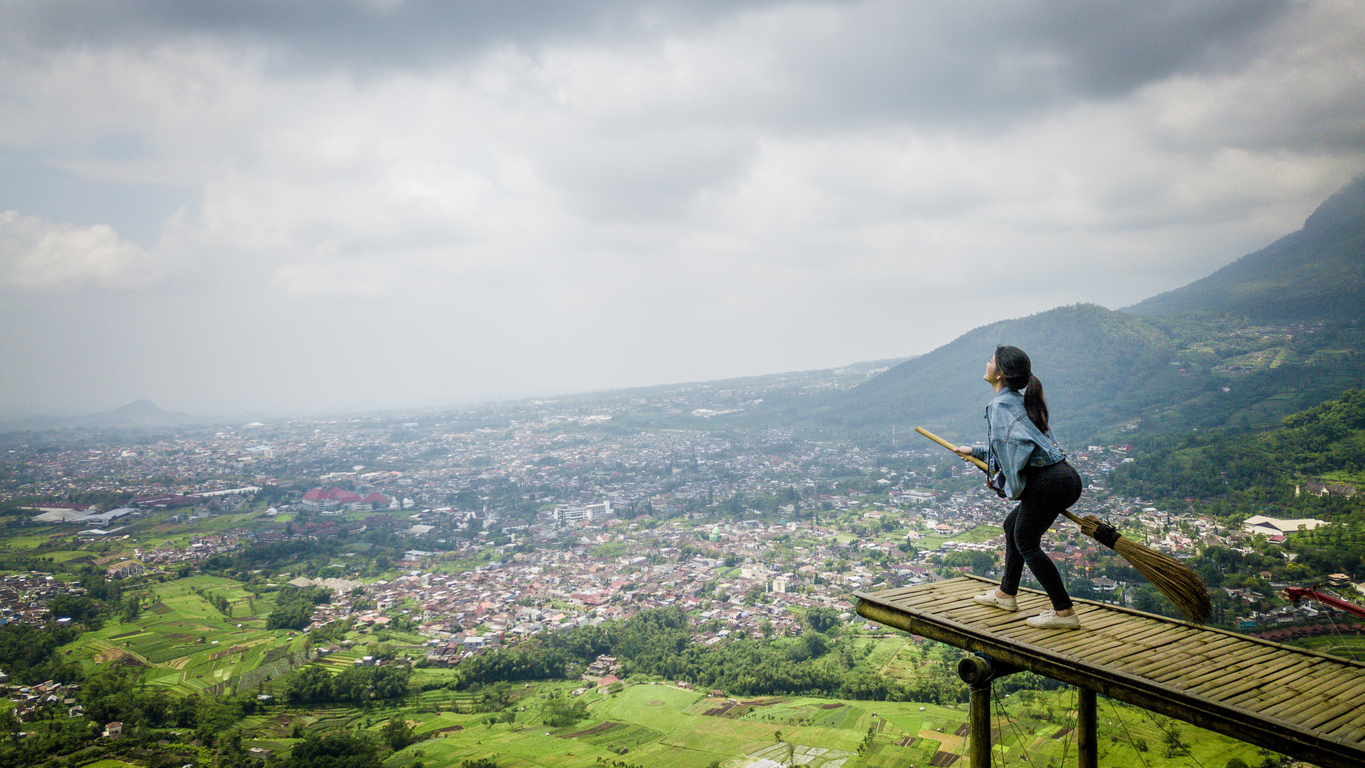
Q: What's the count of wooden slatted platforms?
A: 1